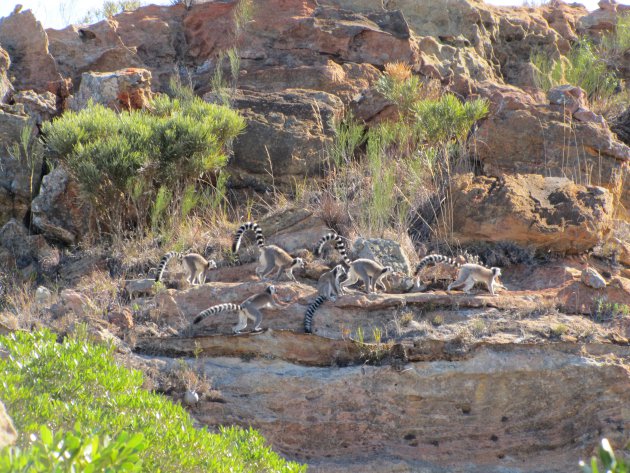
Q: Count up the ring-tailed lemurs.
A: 6